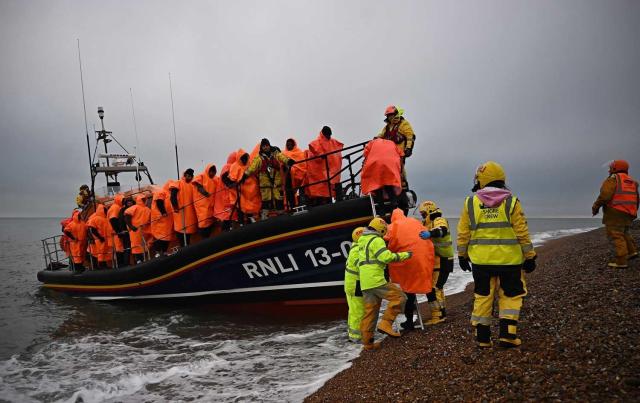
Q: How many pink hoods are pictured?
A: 1